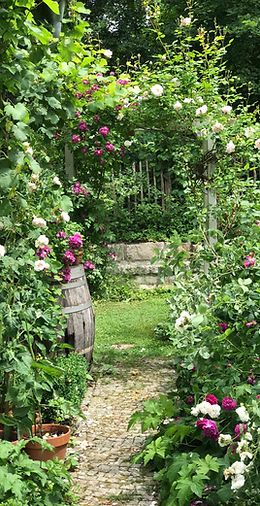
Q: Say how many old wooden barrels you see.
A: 1